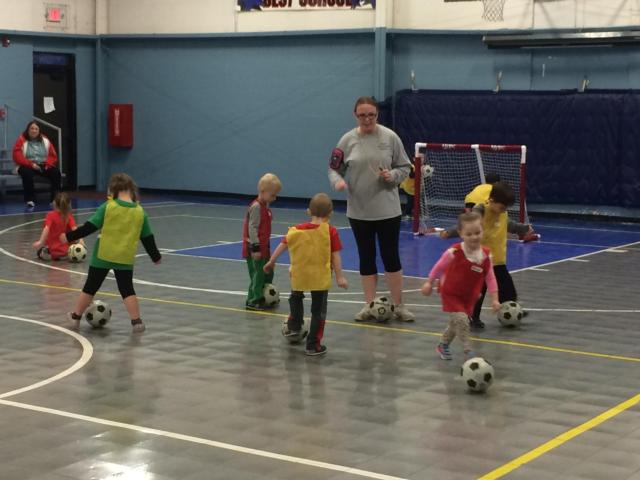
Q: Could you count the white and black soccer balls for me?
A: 8